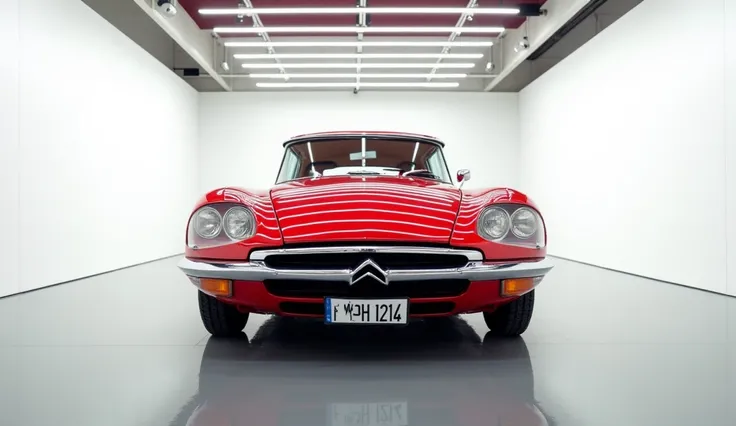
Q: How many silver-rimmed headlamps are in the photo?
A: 4